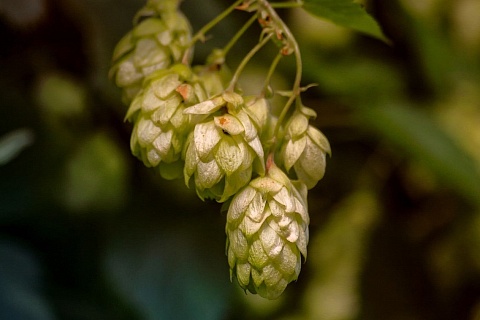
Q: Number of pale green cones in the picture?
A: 5